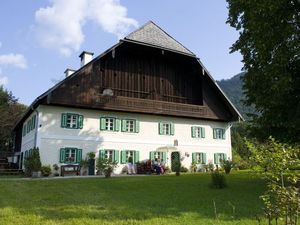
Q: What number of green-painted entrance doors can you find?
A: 1